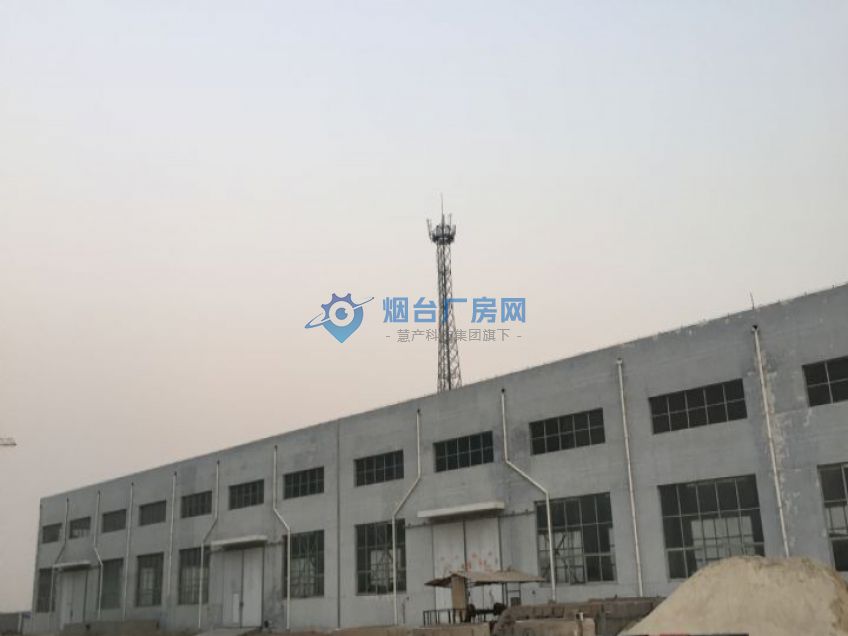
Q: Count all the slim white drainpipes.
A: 10